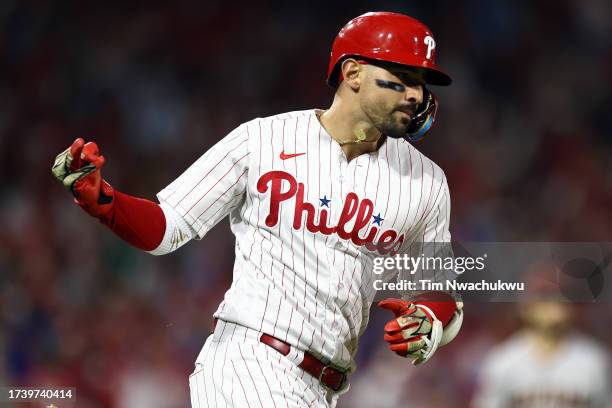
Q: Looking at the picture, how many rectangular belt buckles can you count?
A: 1